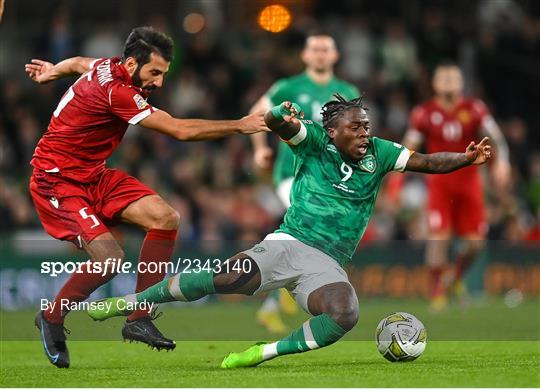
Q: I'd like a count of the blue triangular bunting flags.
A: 0